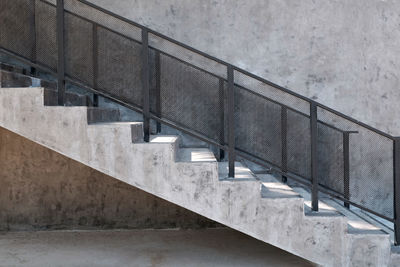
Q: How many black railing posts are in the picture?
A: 11